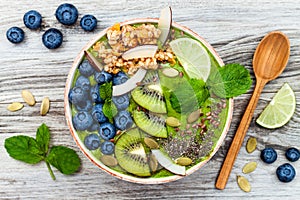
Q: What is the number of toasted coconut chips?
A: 5